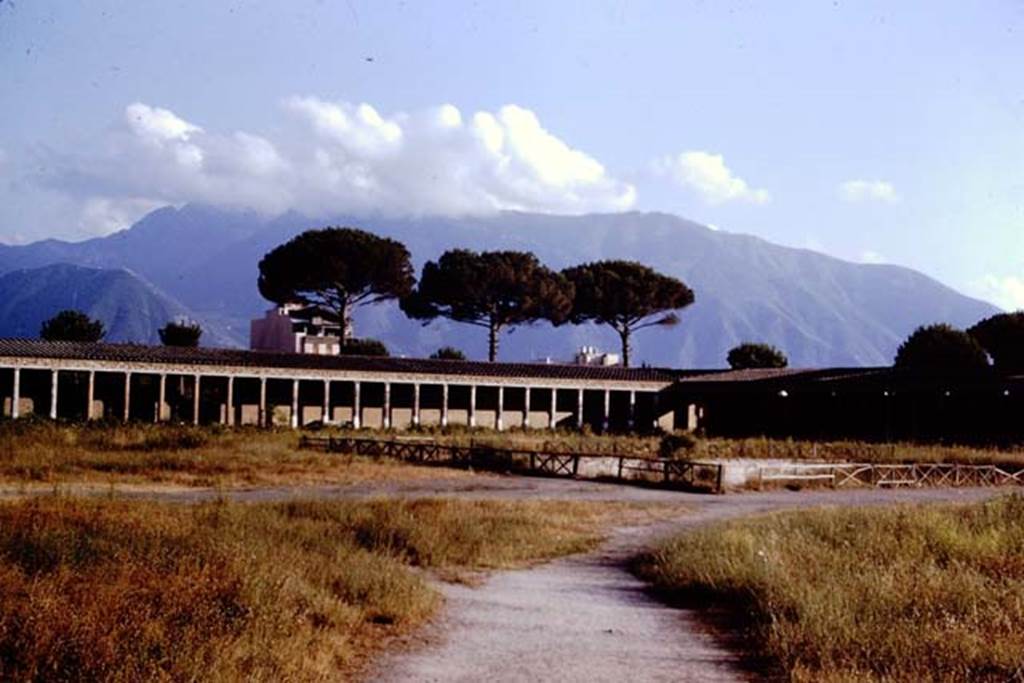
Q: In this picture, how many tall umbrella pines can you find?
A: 3